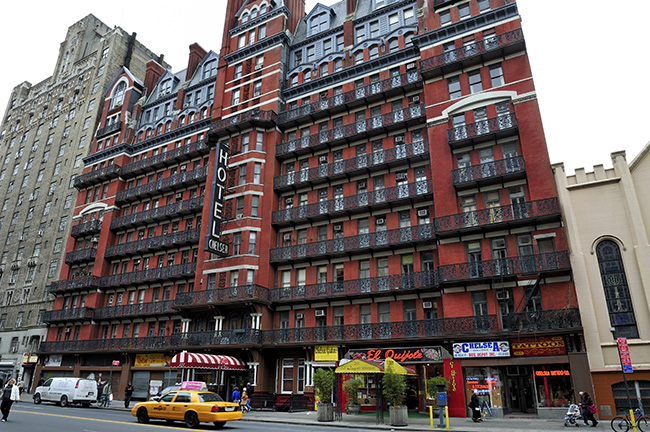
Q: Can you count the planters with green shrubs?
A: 4